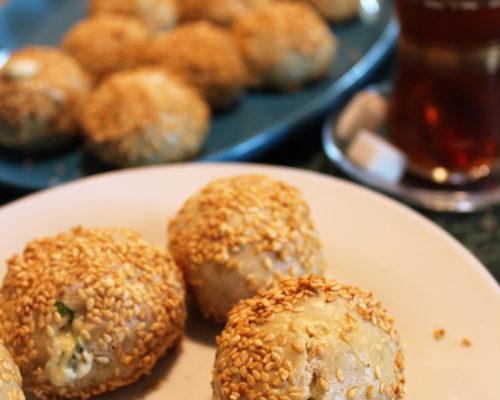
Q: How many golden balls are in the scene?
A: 12